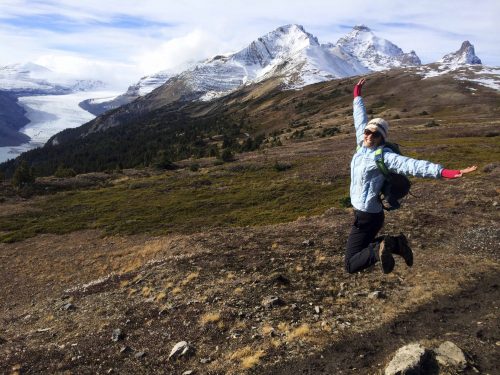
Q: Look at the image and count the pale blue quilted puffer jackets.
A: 1